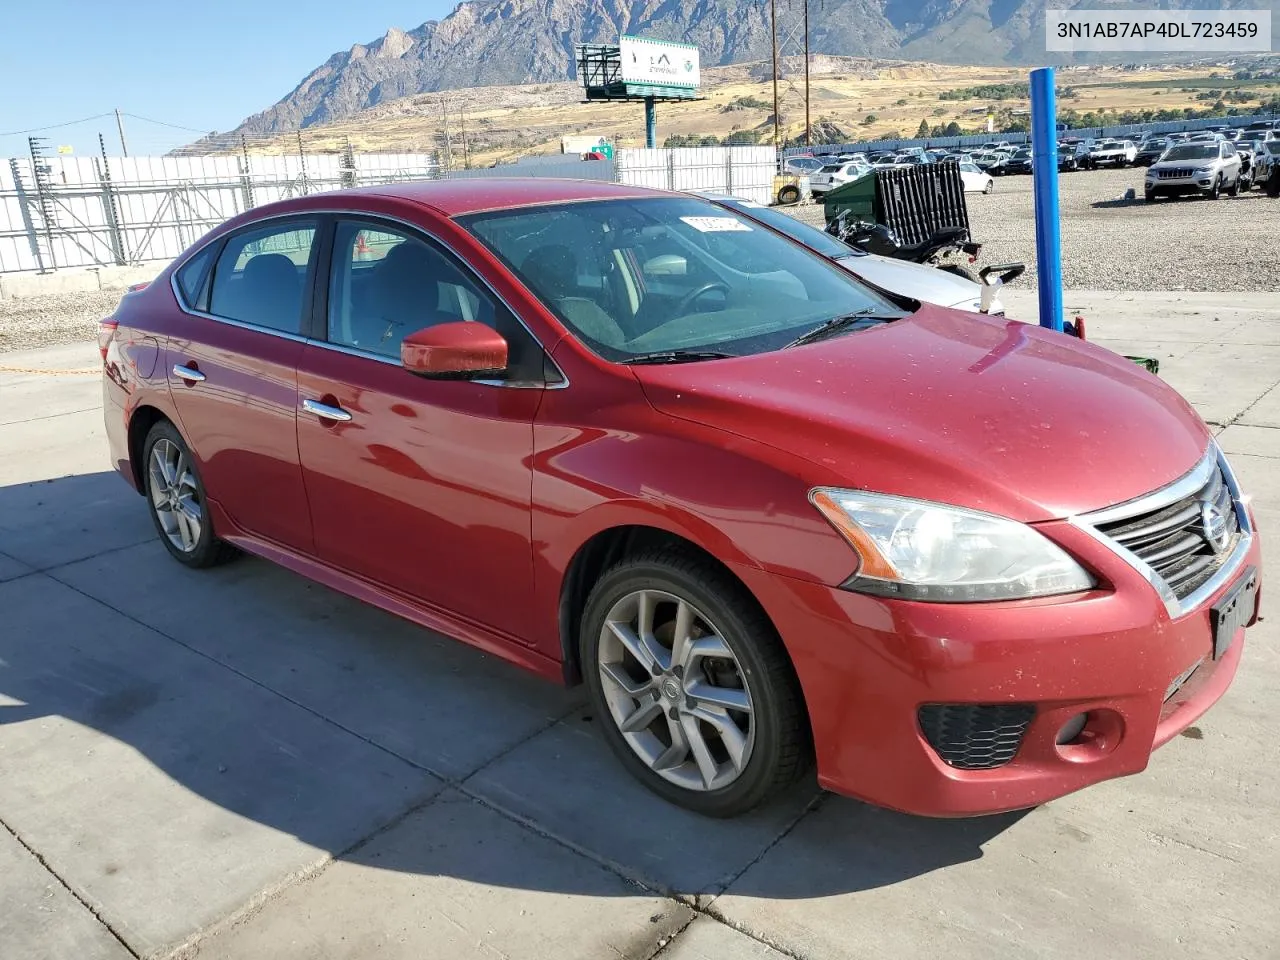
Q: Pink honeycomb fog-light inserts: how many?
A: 0